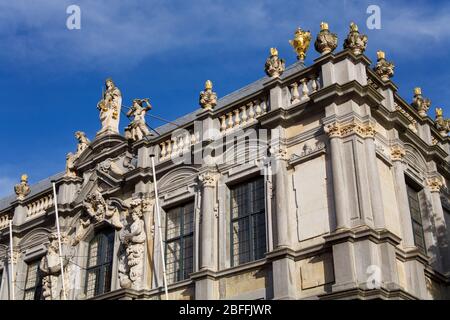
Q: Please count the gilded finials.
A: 9